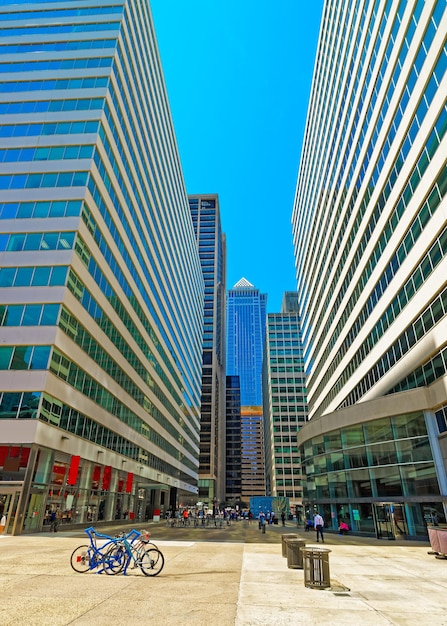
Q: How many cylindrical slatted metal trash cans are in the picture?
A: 3